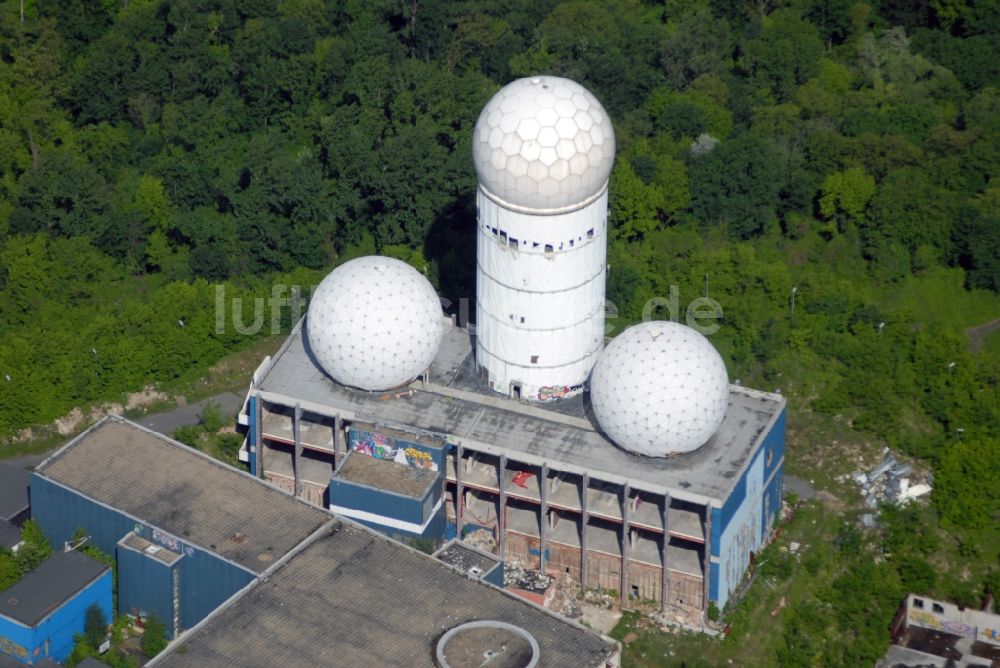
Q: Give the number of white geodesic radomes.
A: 3